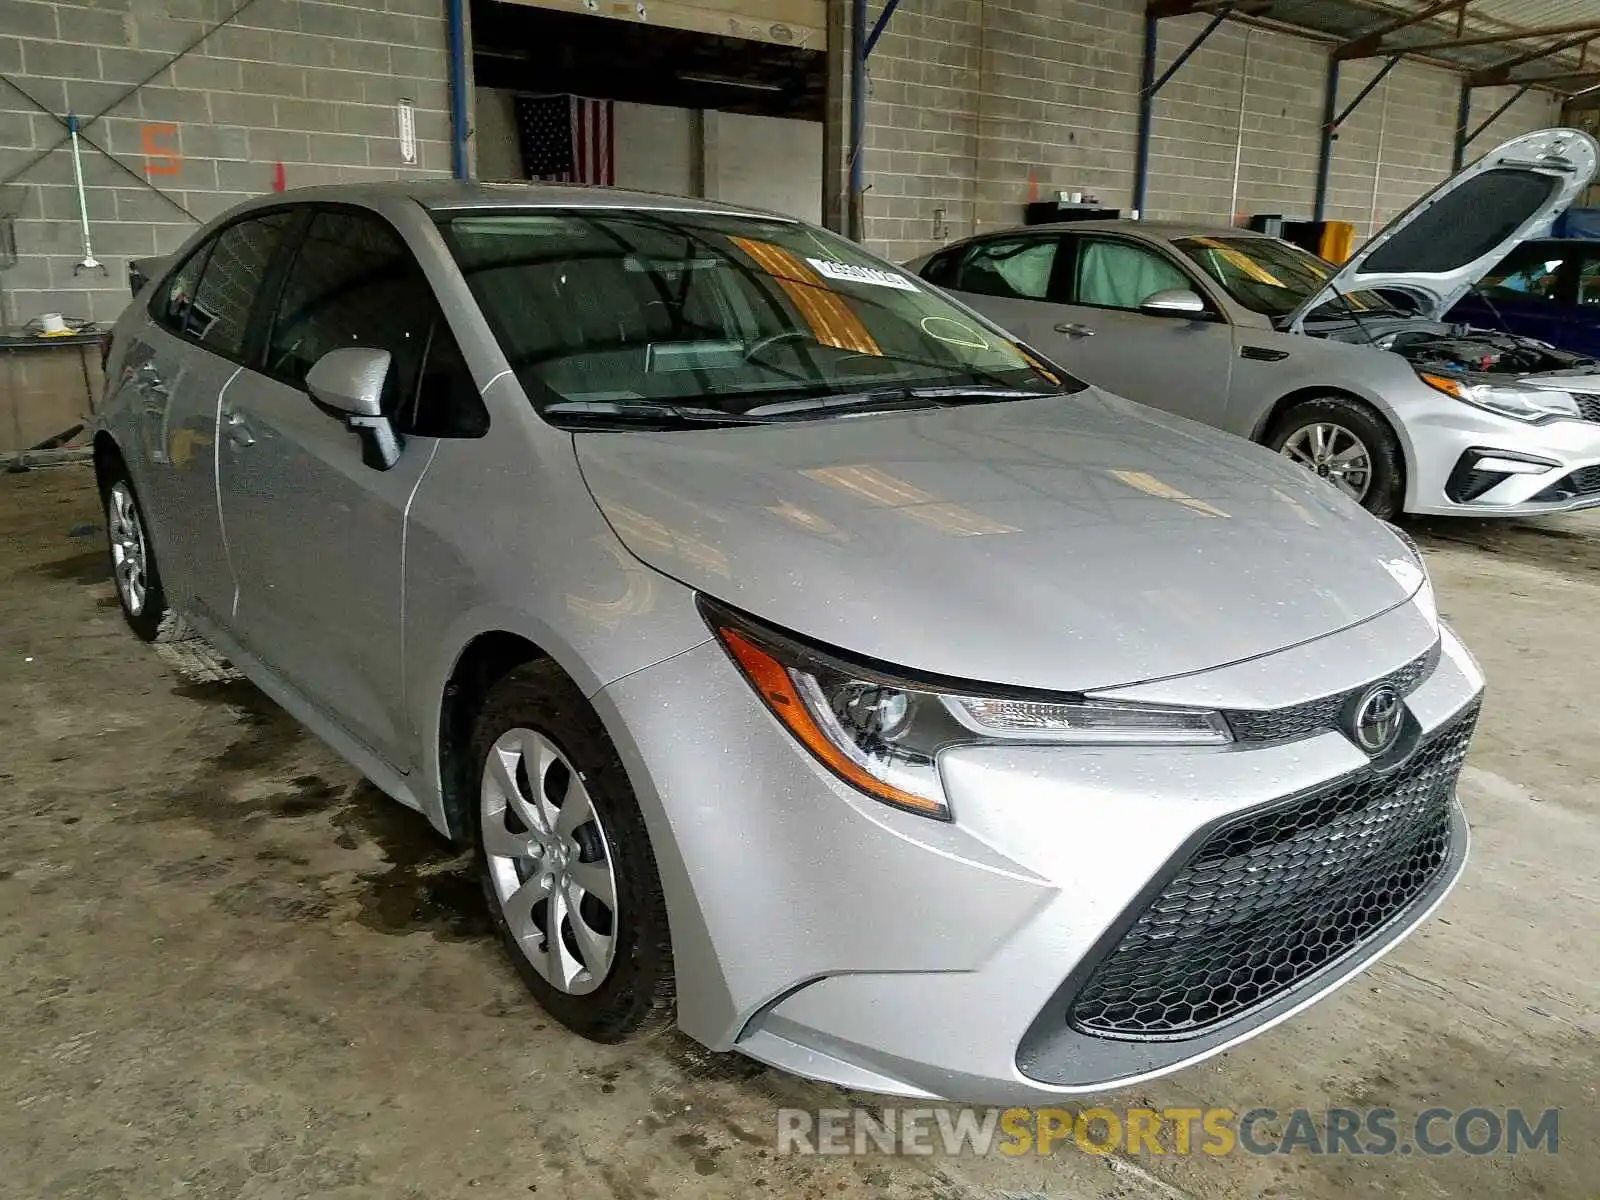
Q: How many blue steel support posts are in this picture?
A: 5